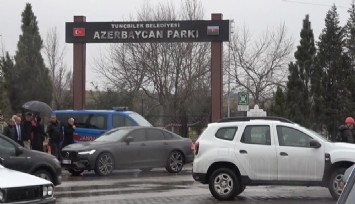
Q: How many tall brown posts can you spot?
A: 2